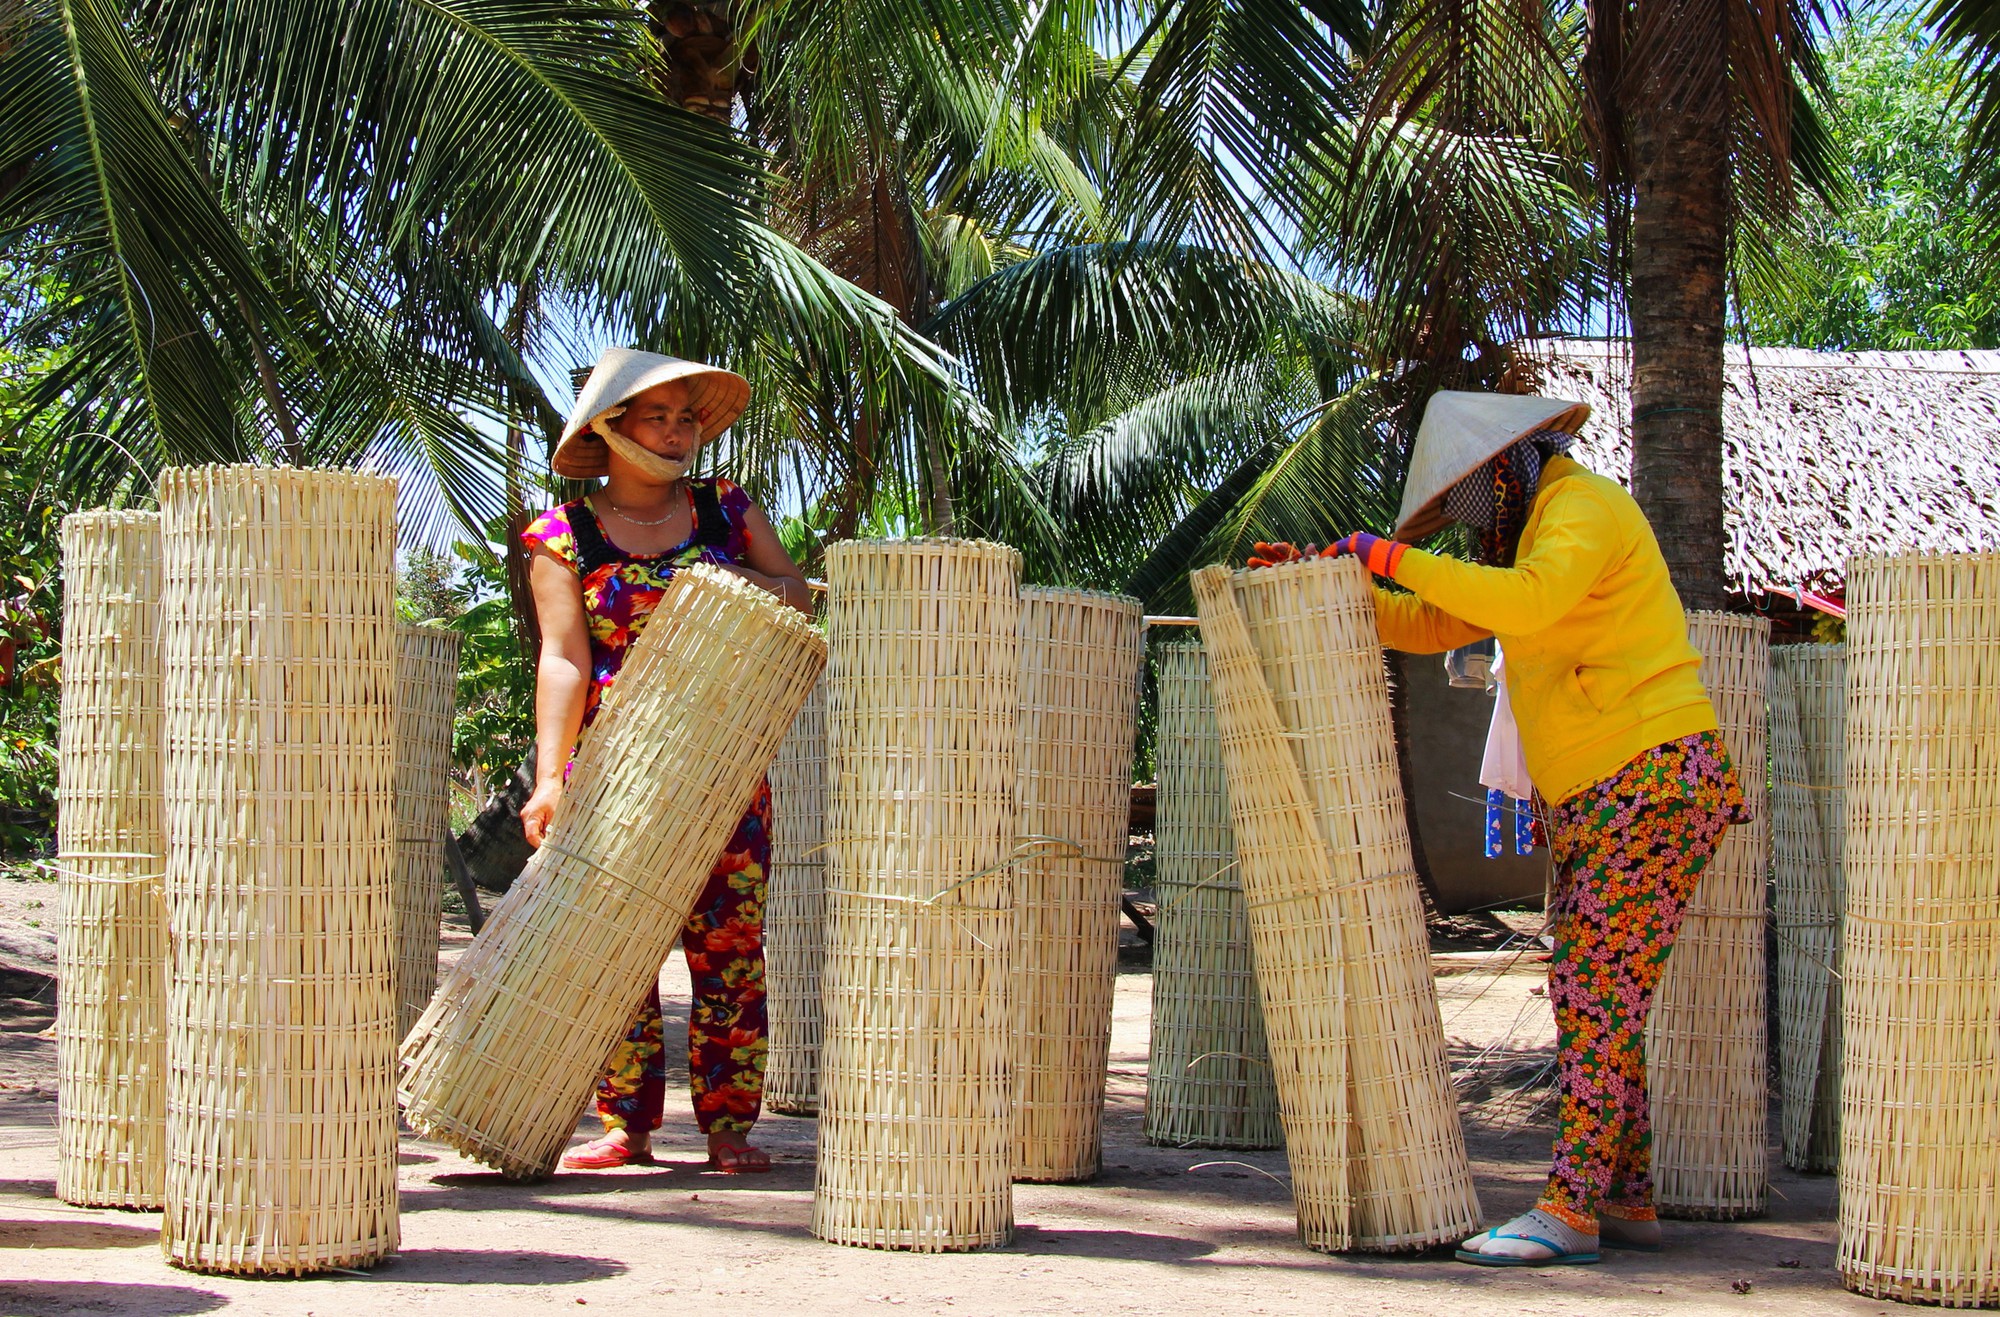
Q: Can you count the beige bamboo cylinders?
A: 12